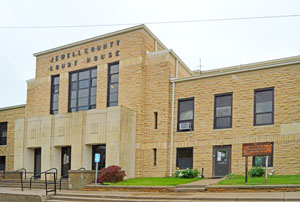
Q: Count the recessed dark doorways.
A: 3